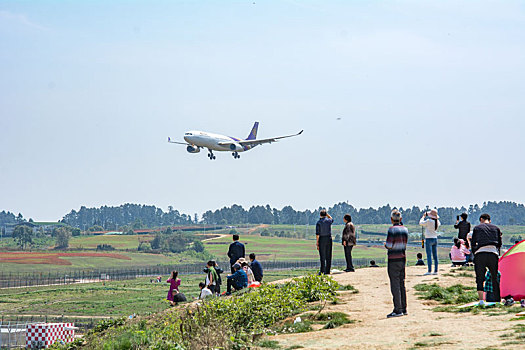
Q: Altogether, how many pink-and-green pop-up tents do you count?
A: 1